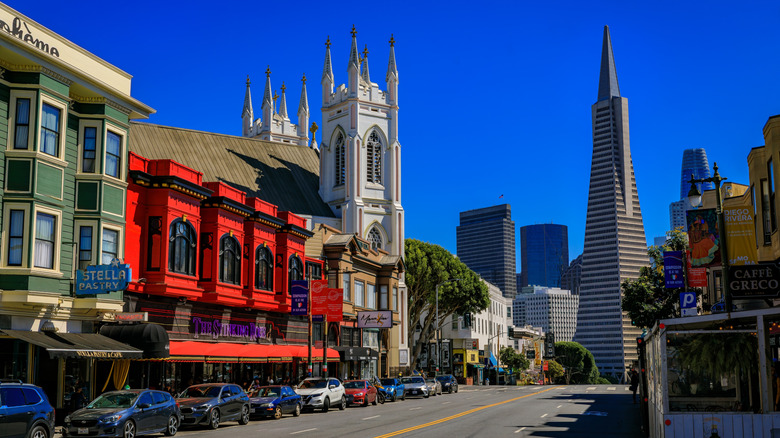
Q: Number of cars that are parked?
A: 10